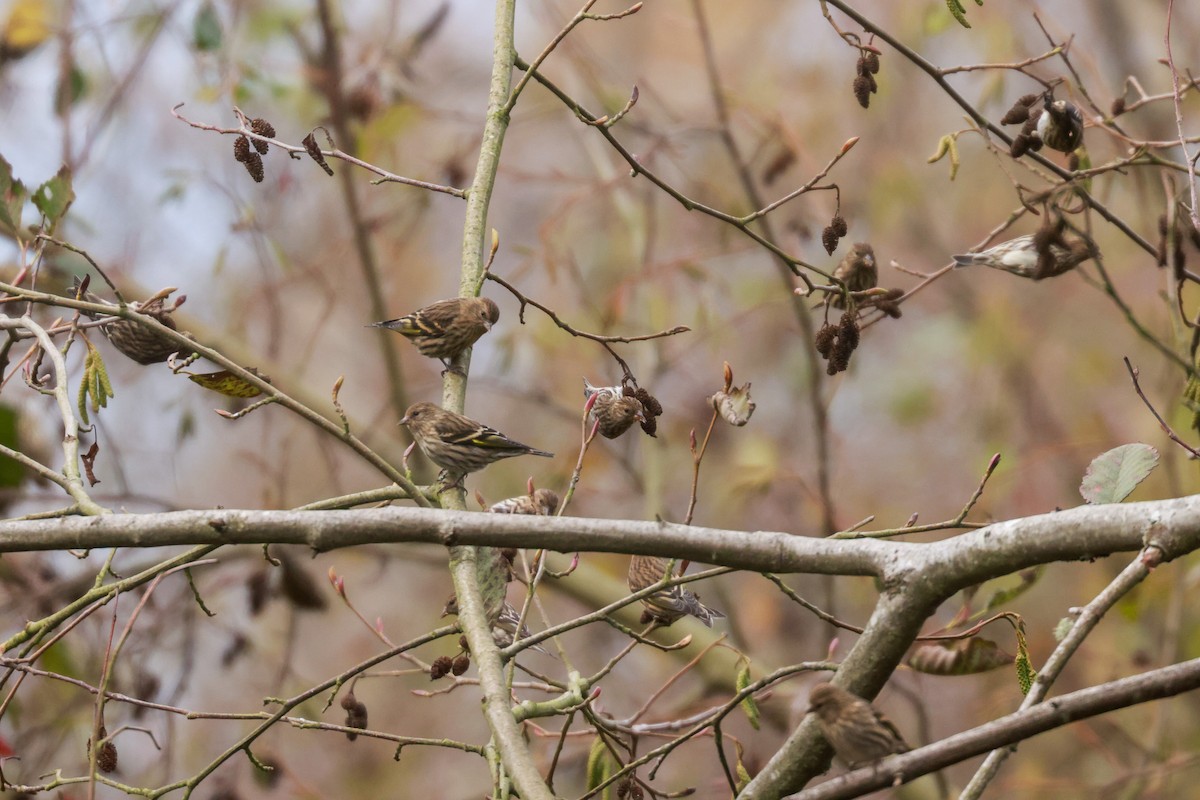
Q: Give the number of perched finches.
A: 11